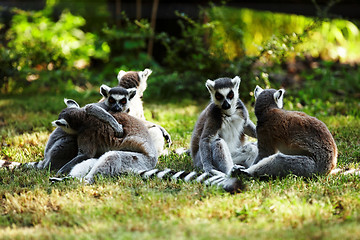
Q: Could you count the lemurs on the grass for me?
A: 5